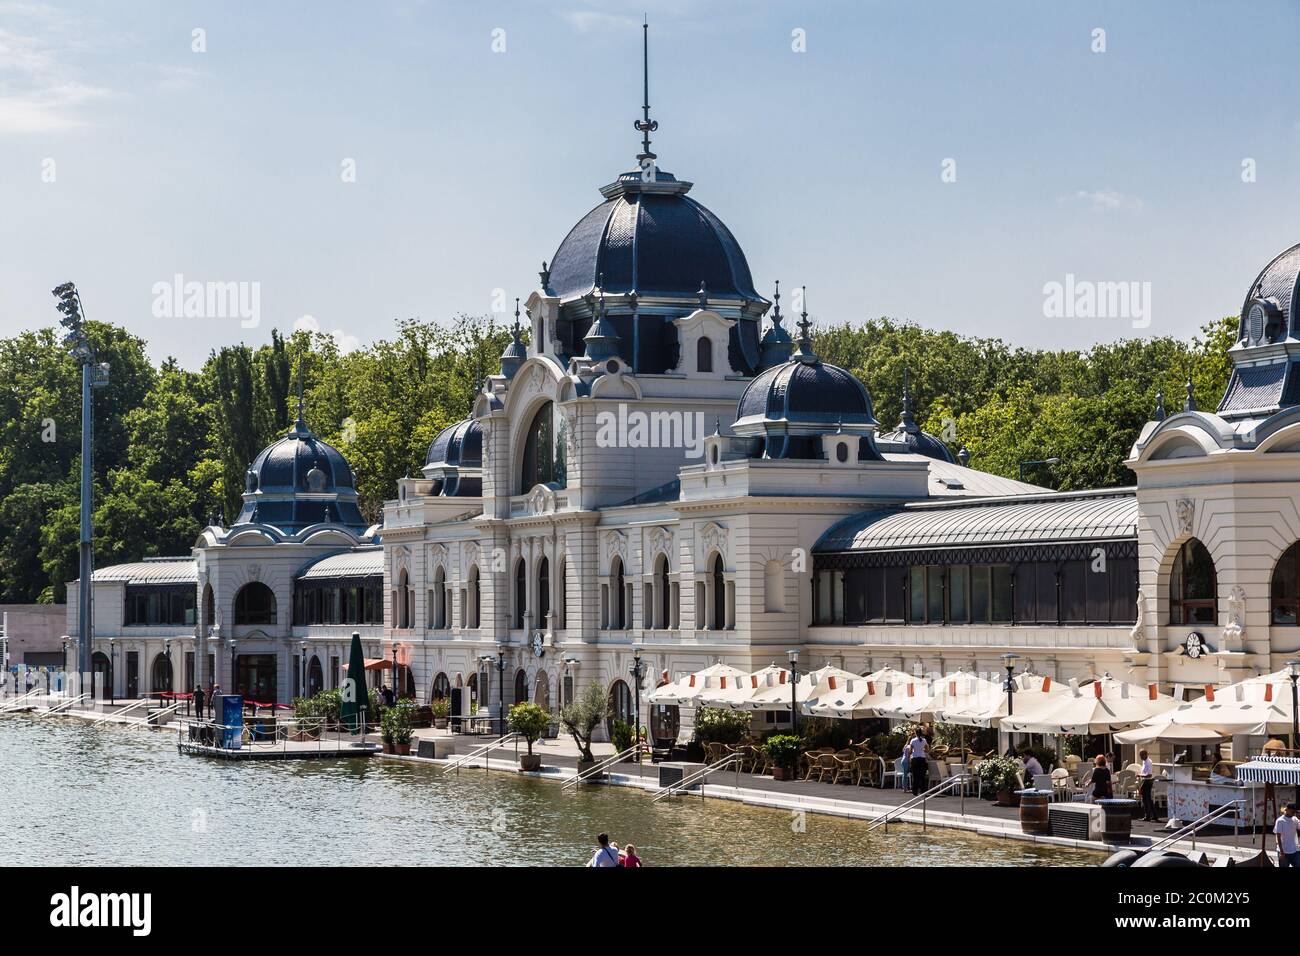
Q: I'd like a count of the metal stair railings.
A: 9